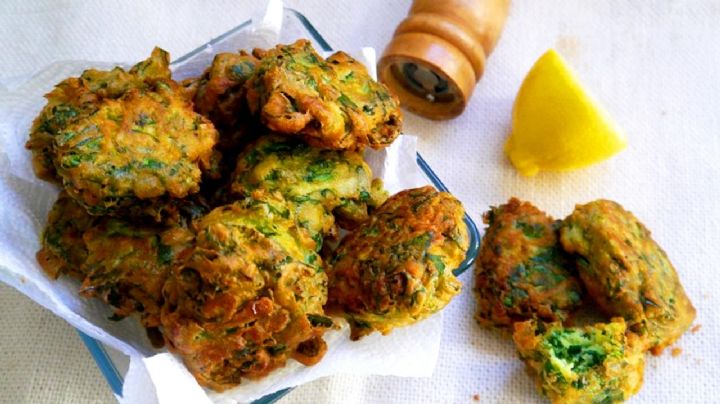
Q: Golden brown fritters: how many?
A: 10